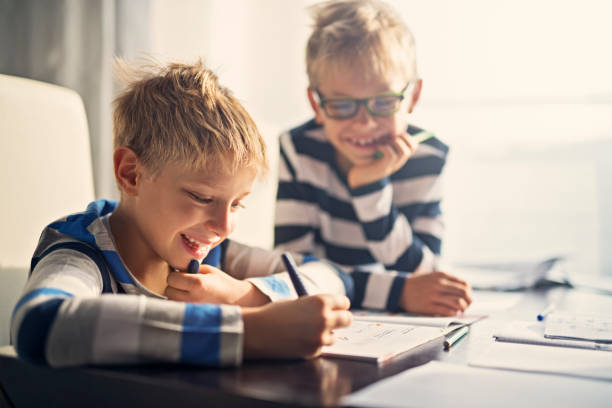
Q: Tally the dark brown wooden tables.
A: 1